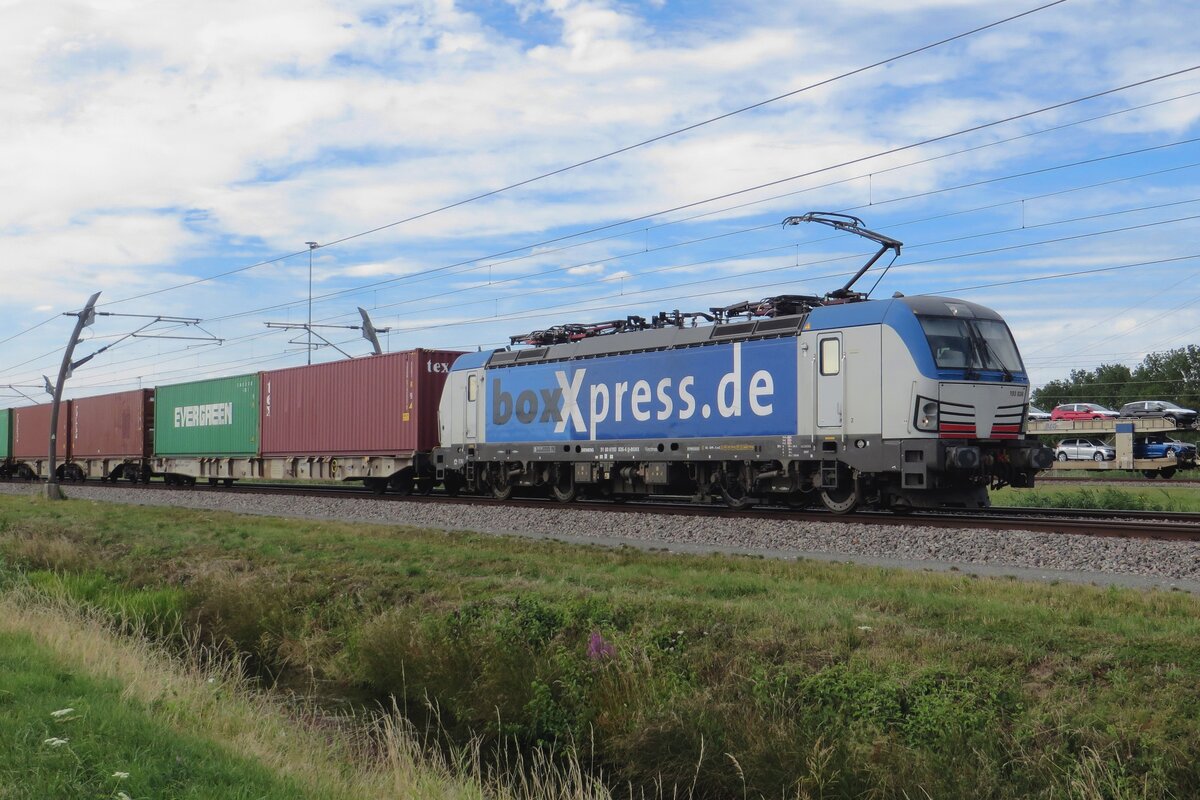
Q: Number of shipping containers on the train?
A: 5